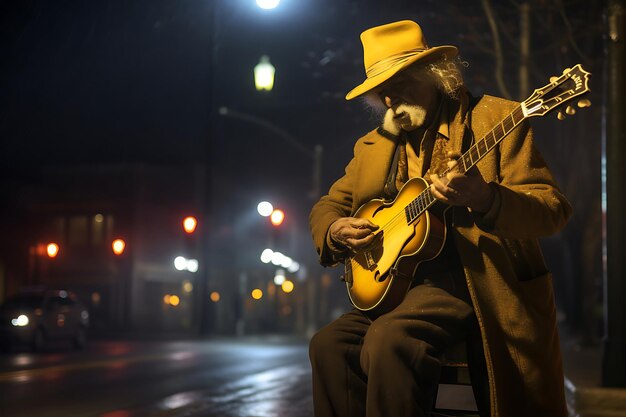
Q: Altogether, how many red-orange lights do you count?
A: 4